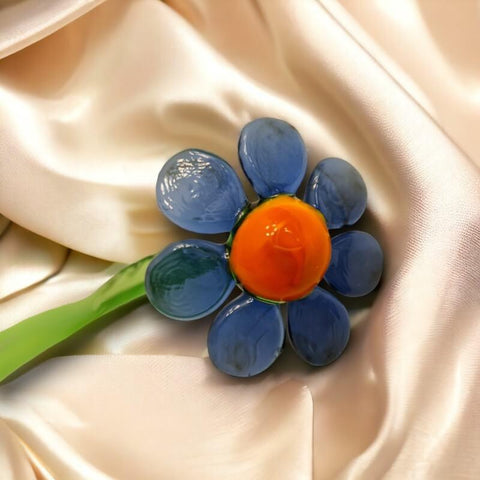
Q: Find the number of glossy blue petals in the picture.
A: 7